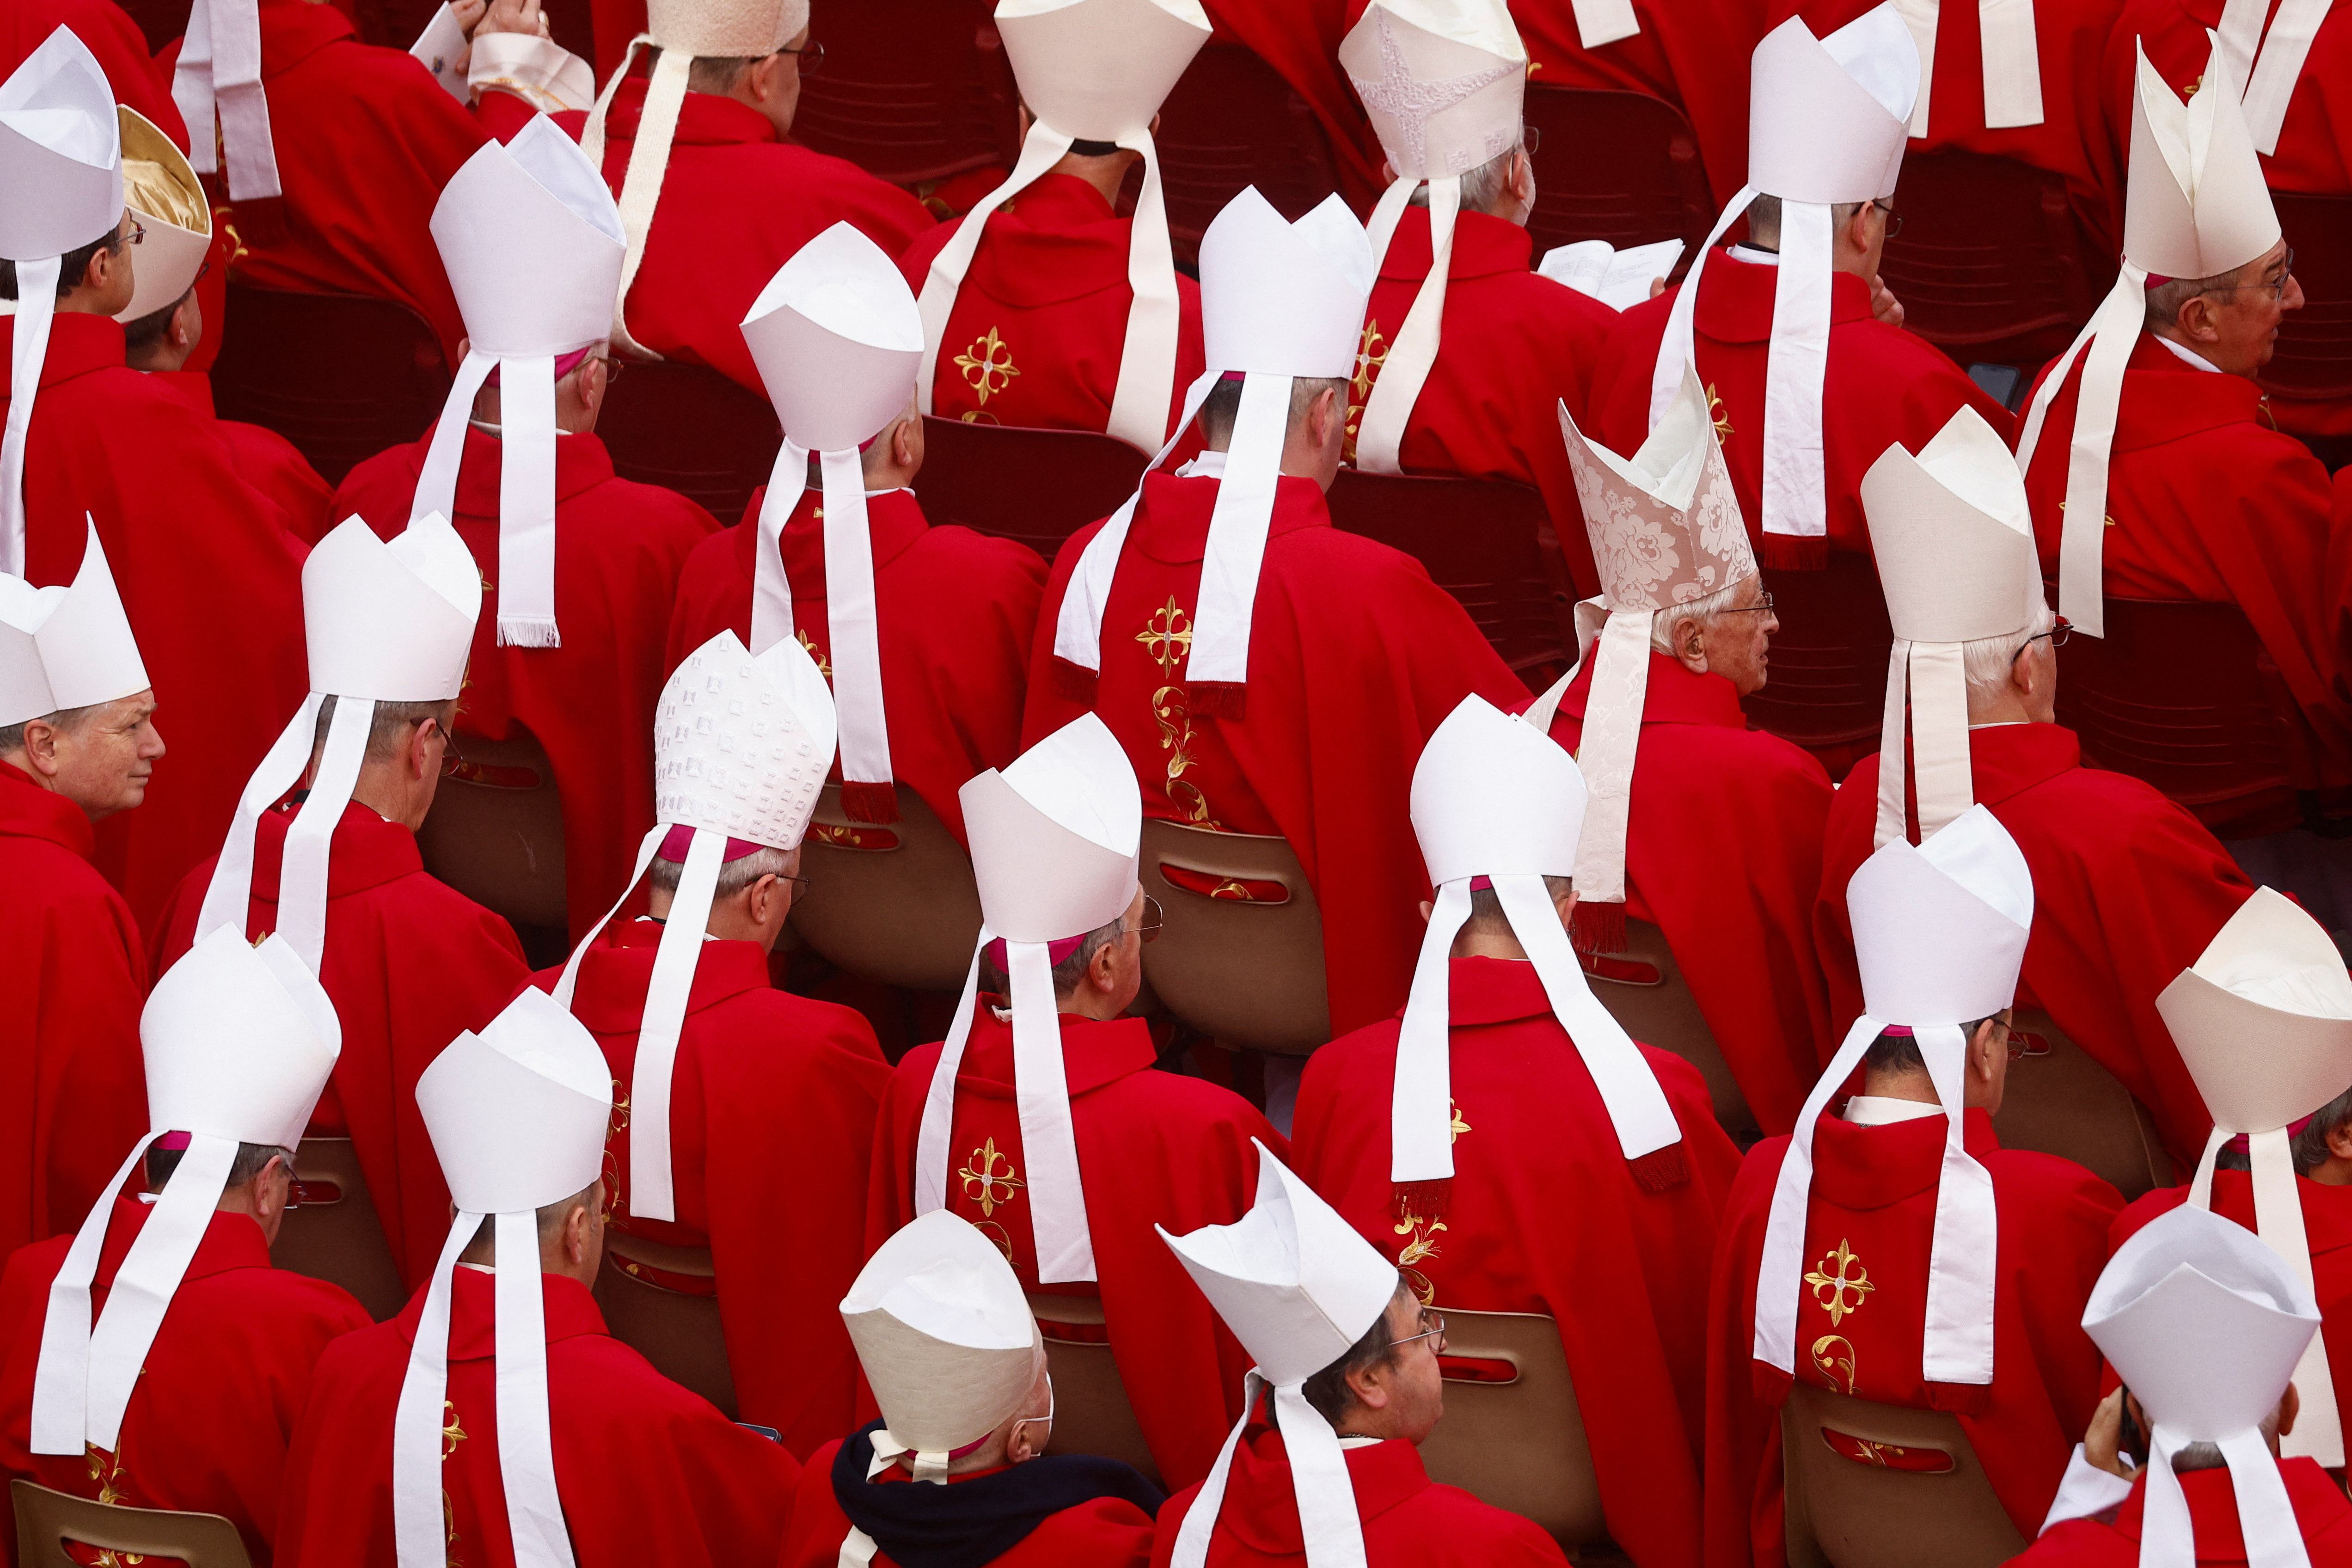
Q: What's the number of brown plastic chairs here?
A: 11